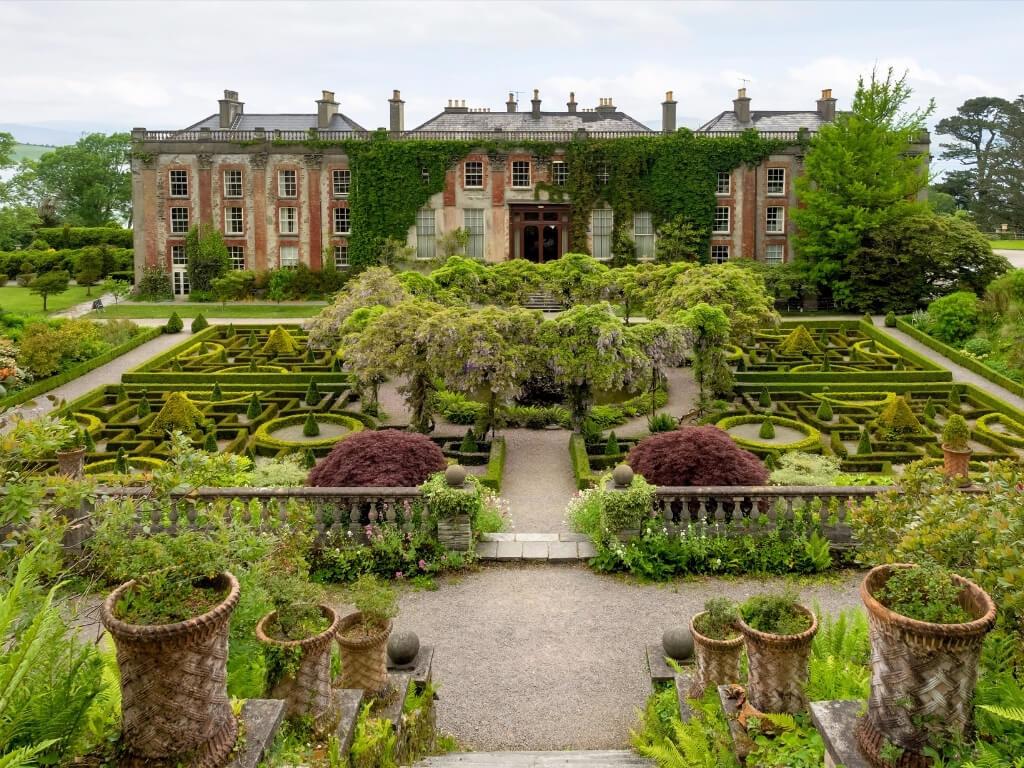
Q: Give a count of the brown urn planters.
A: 8